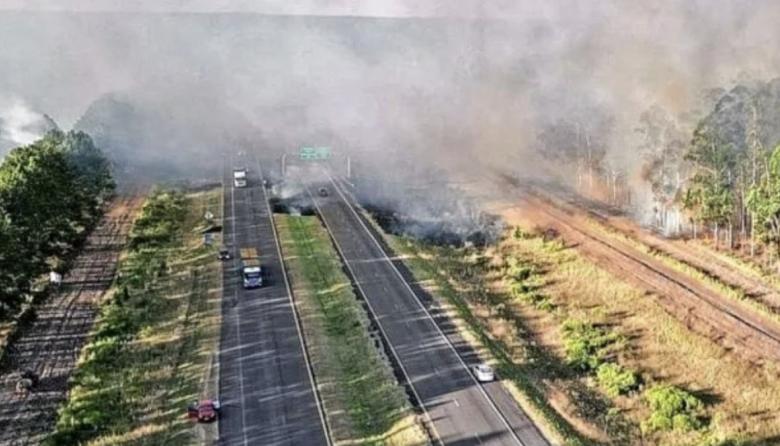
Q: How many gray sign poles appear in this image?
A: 2